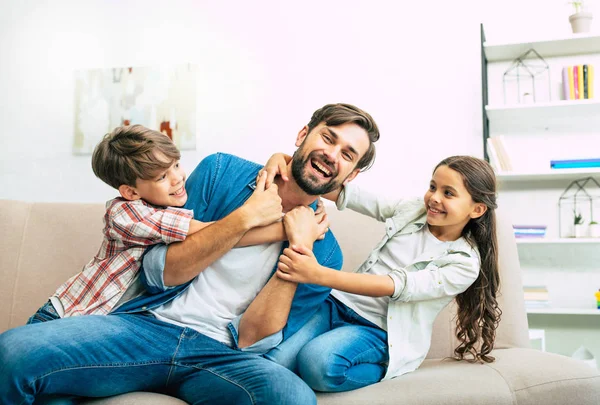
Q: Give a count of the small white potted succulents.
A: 2